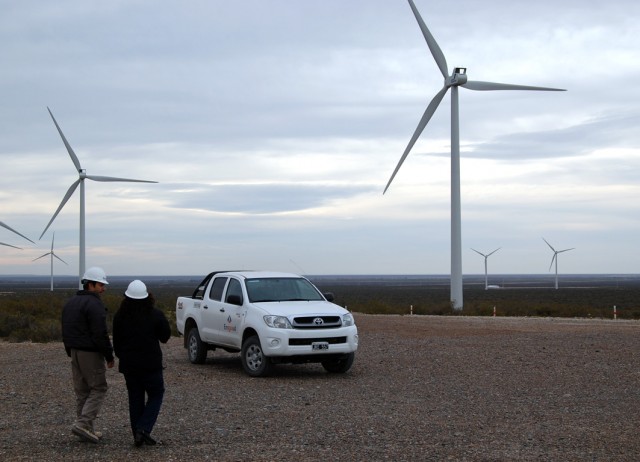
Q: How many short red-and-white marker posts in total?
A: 3